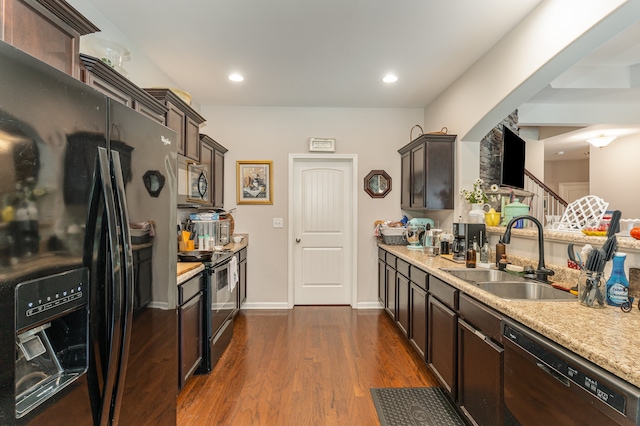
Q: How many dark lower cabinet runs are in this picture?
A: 2